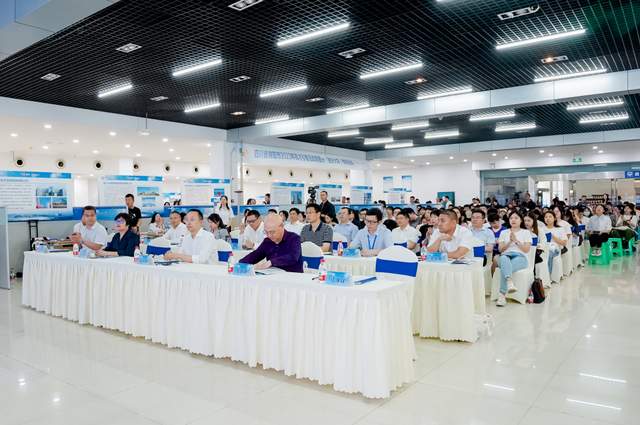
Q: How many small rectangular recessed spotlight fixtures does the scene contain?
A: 11